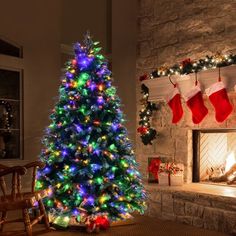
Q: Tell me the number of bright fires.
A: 1